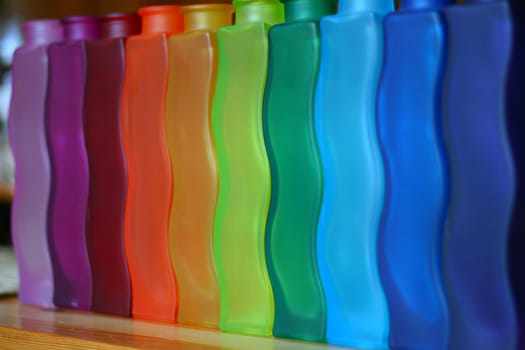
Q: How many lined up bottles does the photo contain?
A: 10